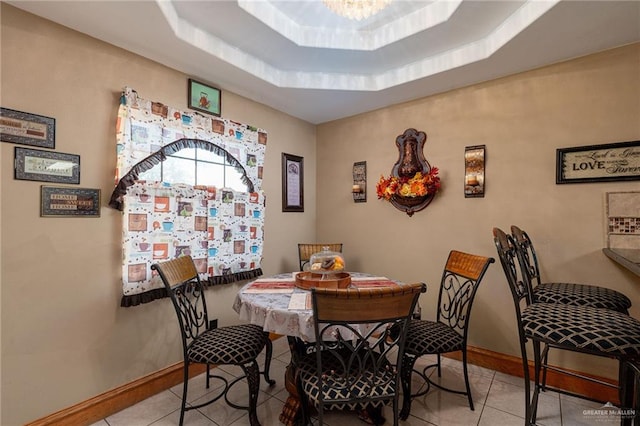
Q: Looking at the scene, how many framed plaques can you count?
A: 6